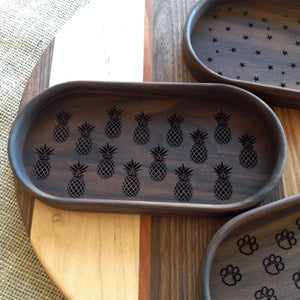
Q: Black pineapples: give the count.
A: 15